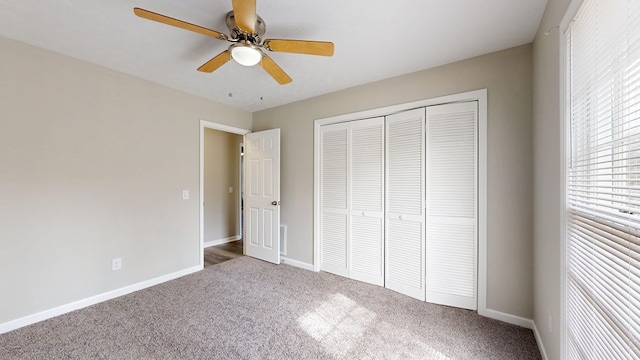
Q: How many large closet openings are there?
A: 1